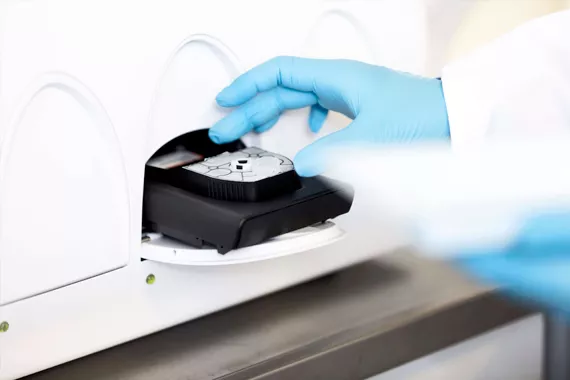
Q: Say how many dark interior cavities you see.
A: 1